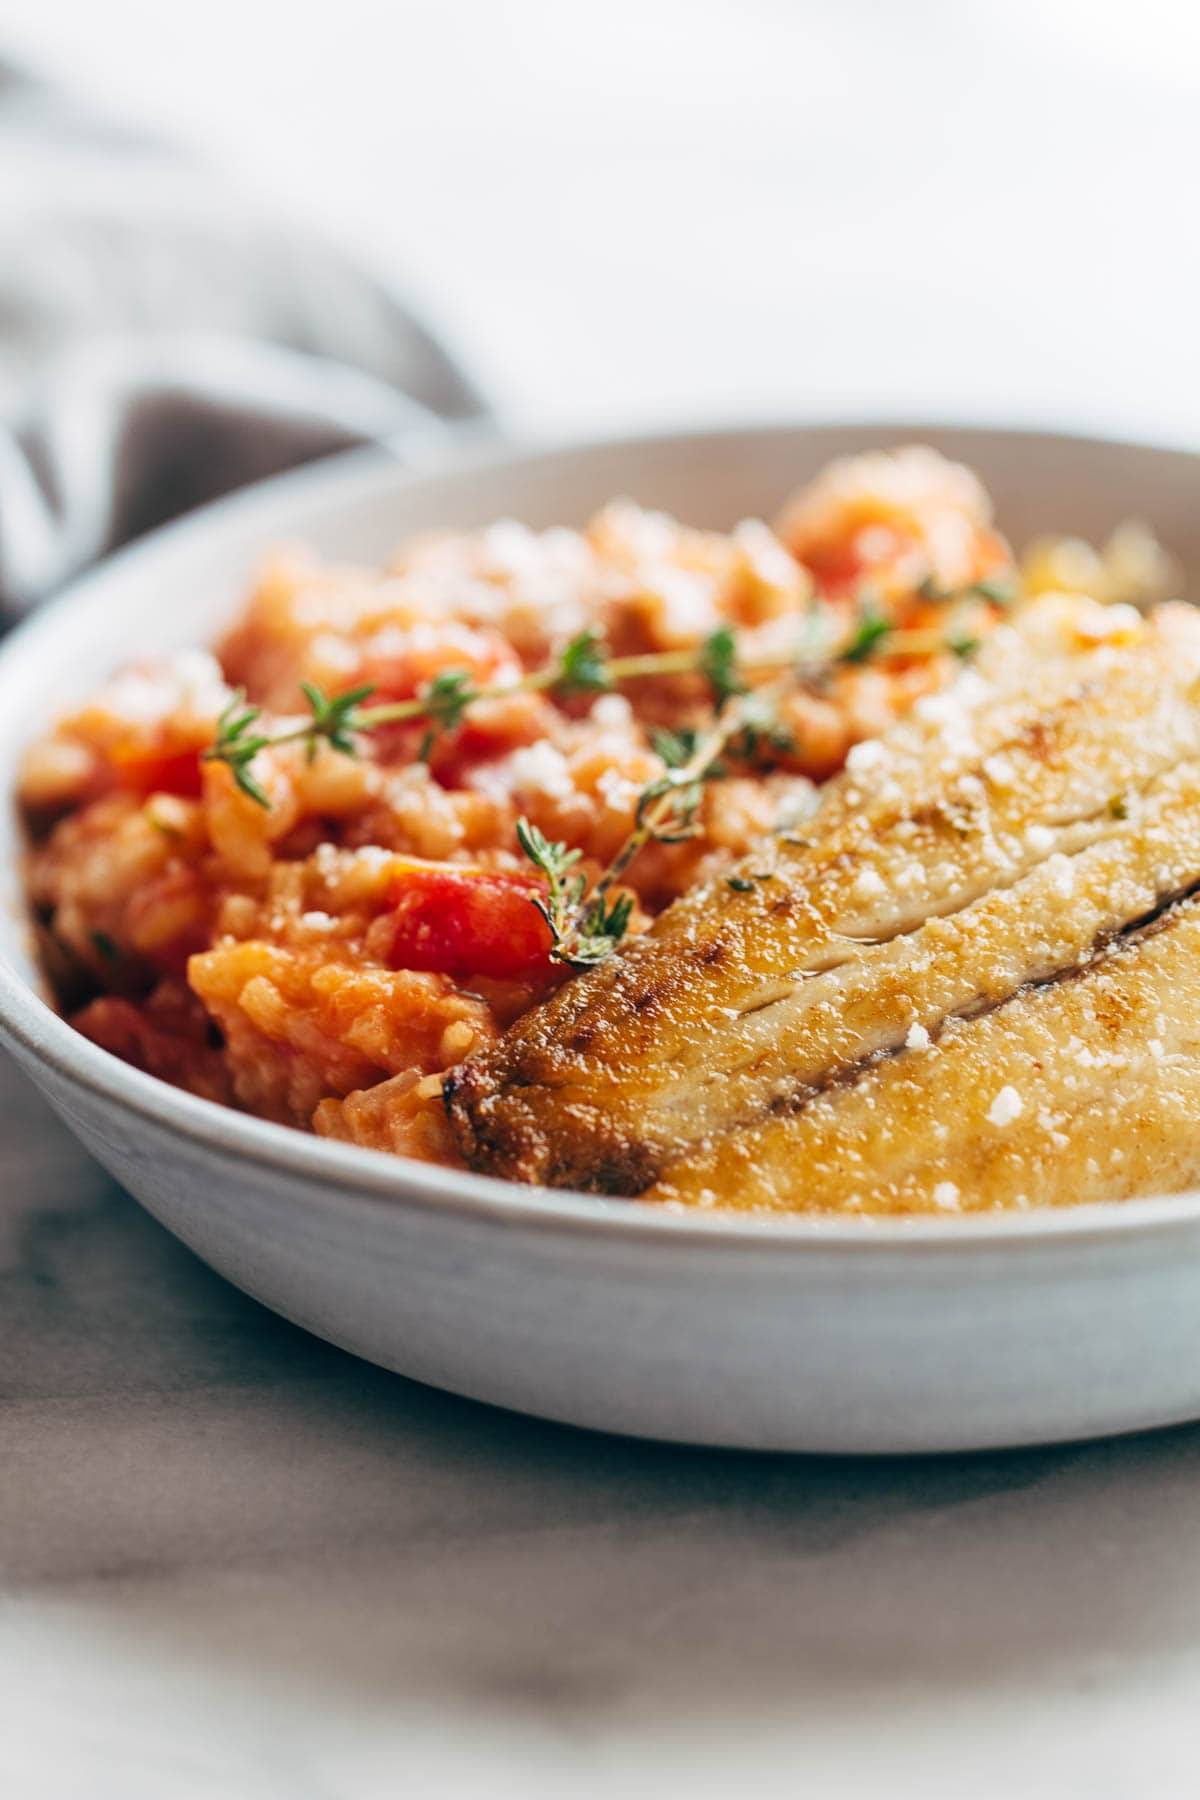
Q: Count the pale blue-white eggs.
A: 0